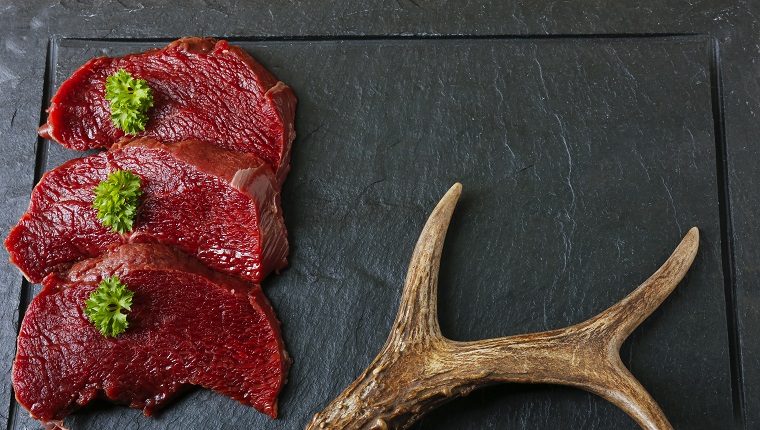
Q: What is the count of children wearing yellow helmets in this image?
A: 0